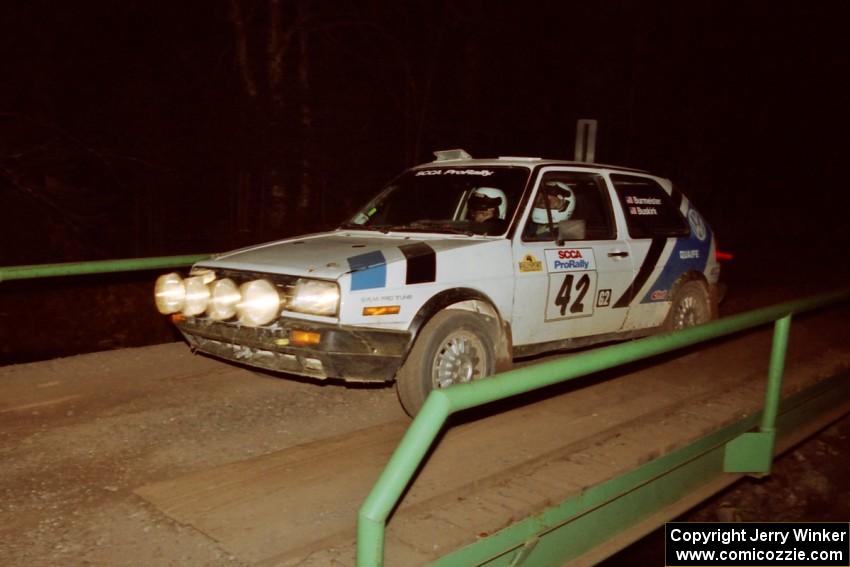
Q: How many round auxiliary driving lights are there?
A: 4